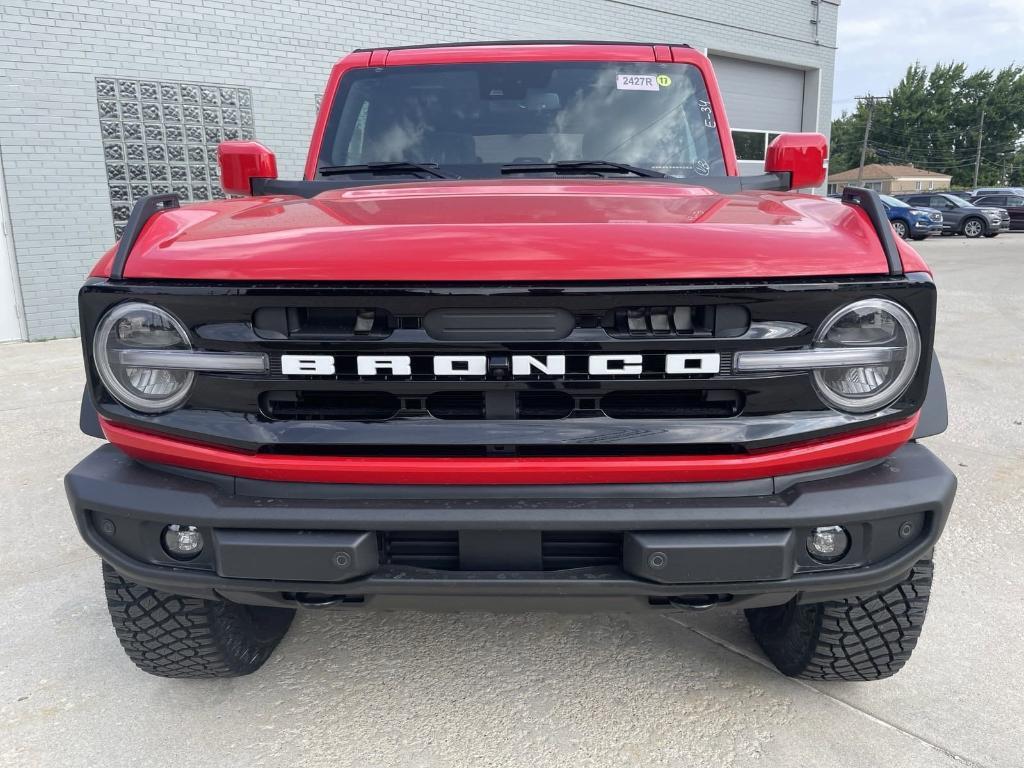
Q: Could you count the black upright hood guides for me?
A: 2